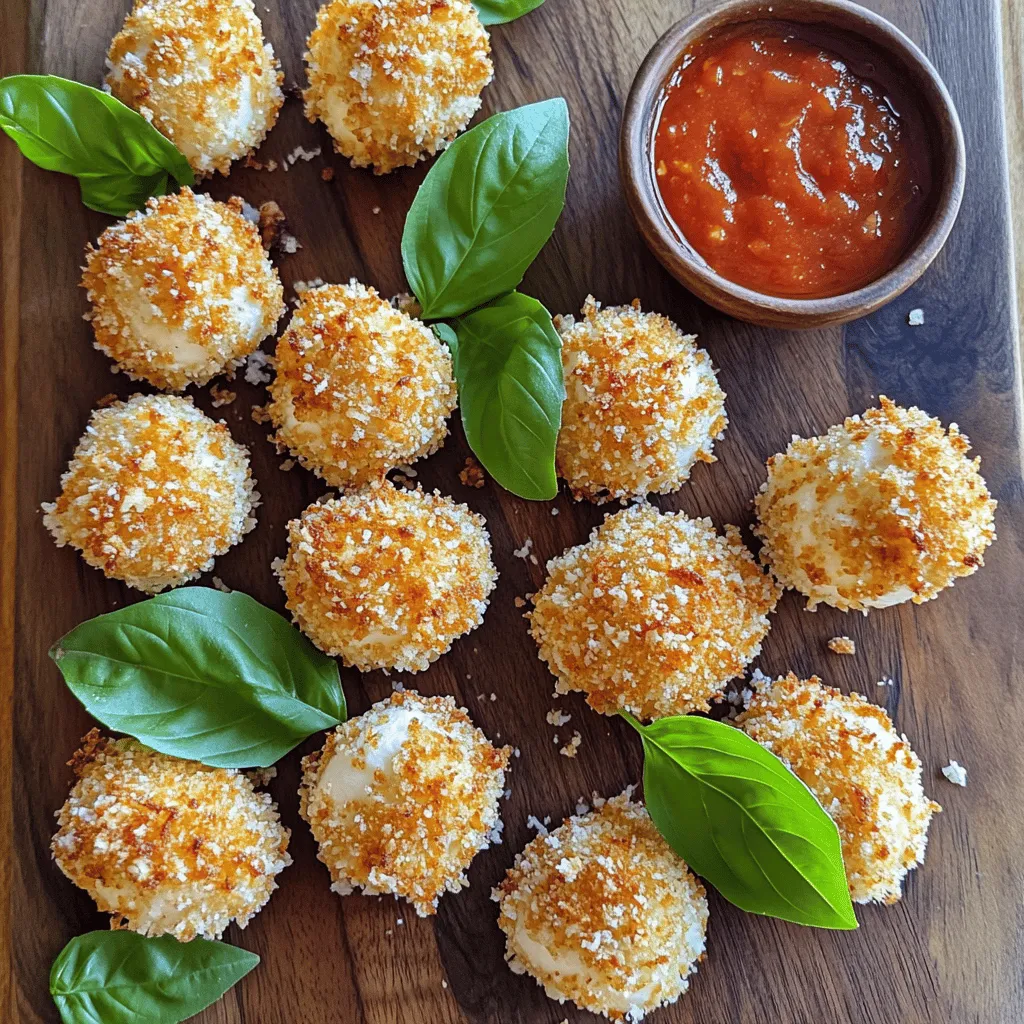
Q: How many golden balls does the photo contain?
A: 13